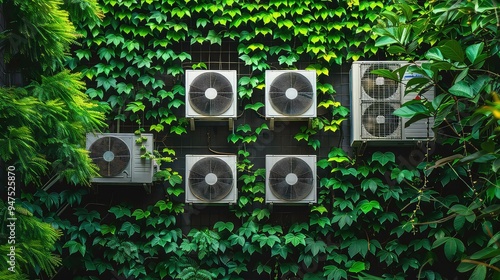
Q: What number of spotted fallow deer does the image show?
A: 0